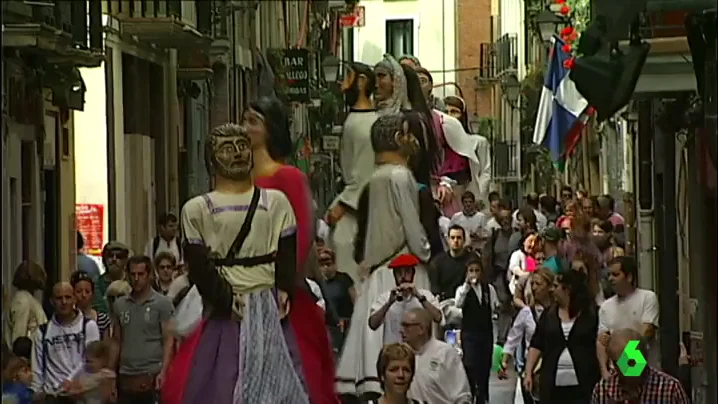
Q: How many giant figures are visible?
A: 8